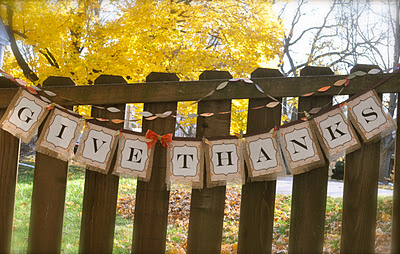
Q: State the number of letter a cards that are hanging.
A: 1